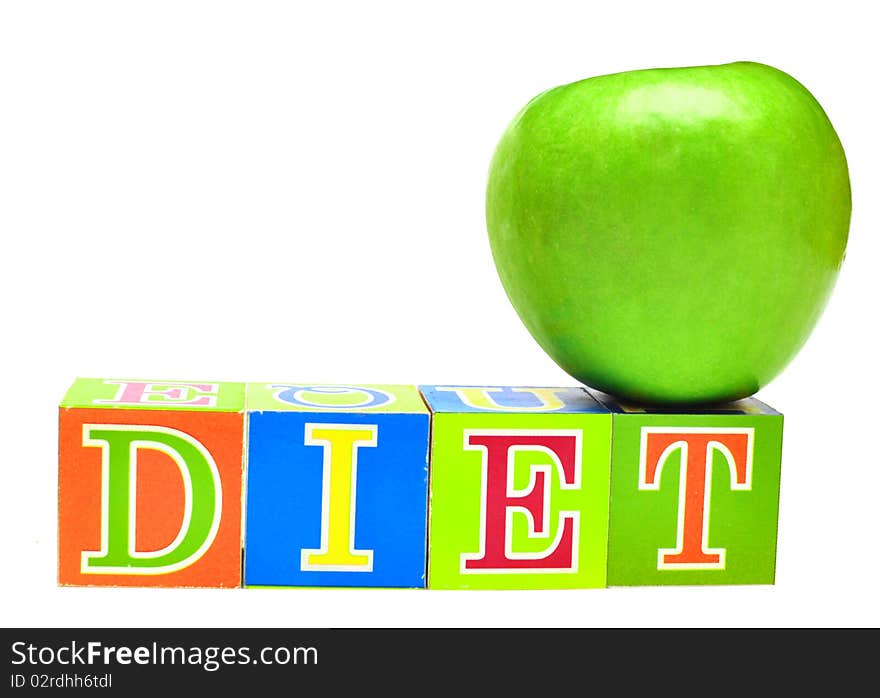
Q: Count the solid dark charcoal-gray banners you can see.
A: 1